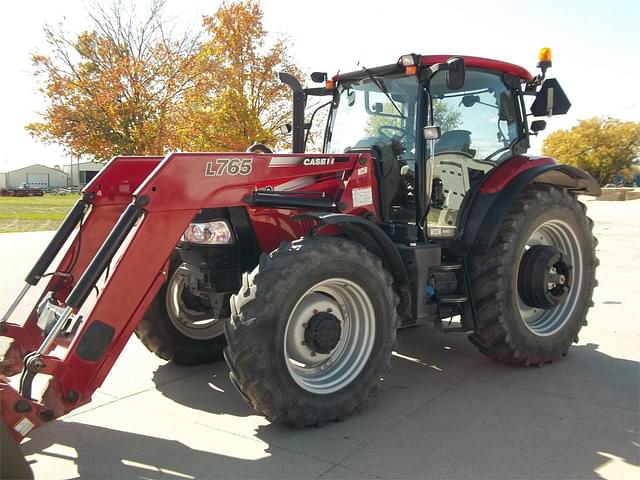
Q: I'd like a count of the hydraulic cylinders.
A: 3